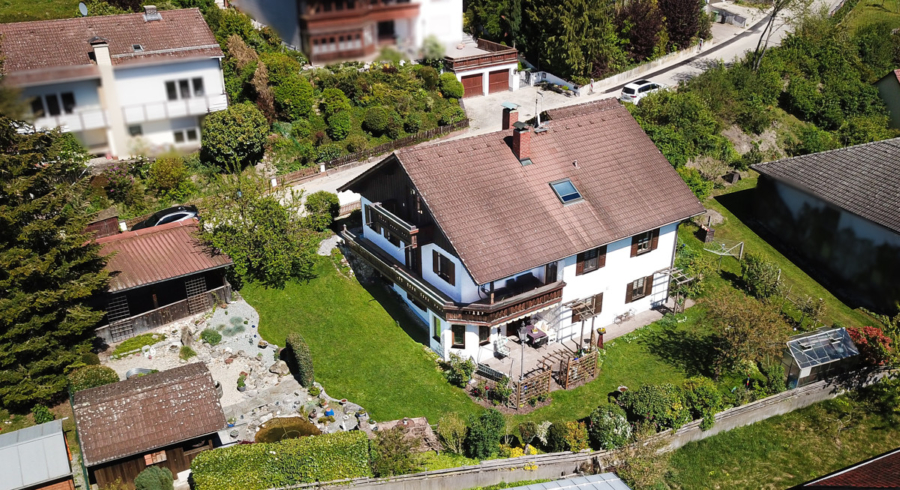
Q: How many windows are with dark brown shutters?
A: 5